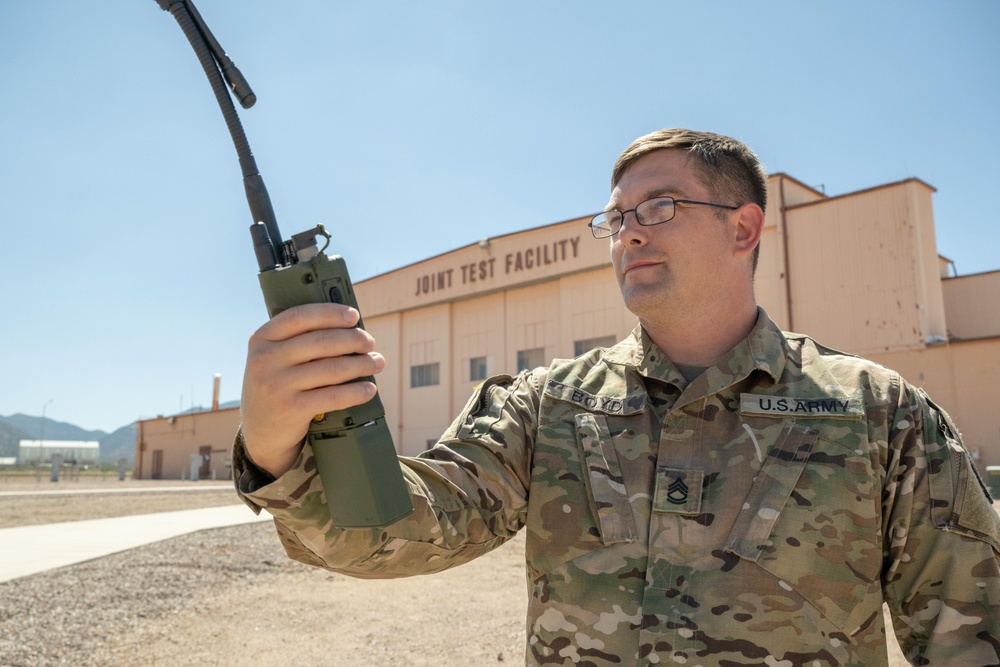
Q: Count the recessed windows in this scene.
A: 4